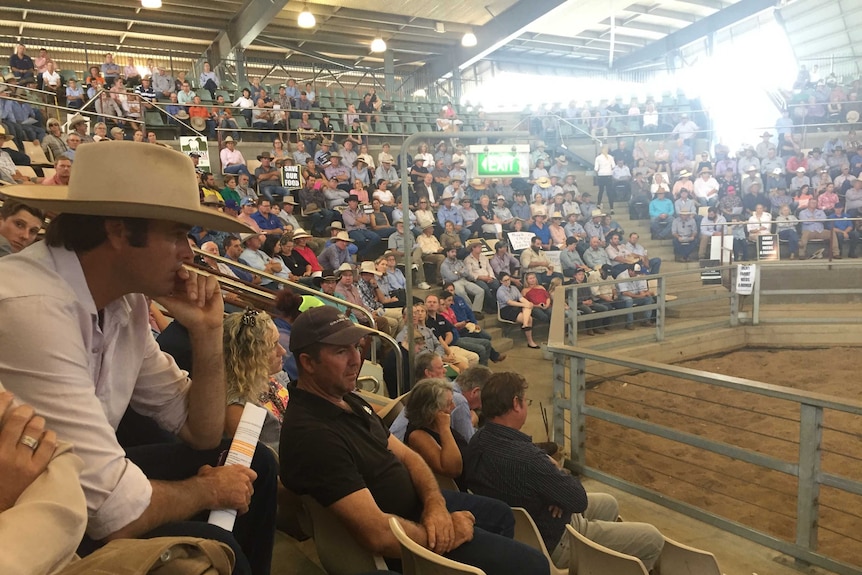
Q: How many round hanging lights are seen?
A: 4